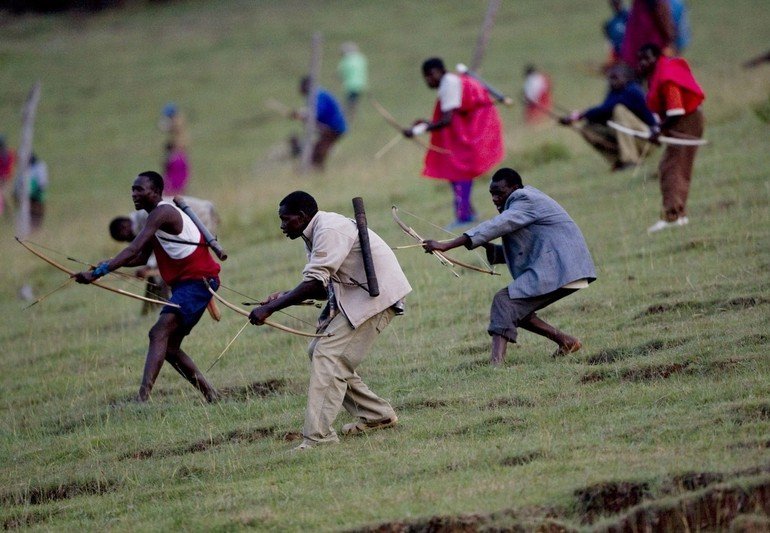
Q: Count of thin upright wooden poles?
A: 3